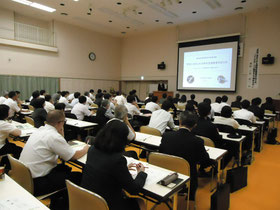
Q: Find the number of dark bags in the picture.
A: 3